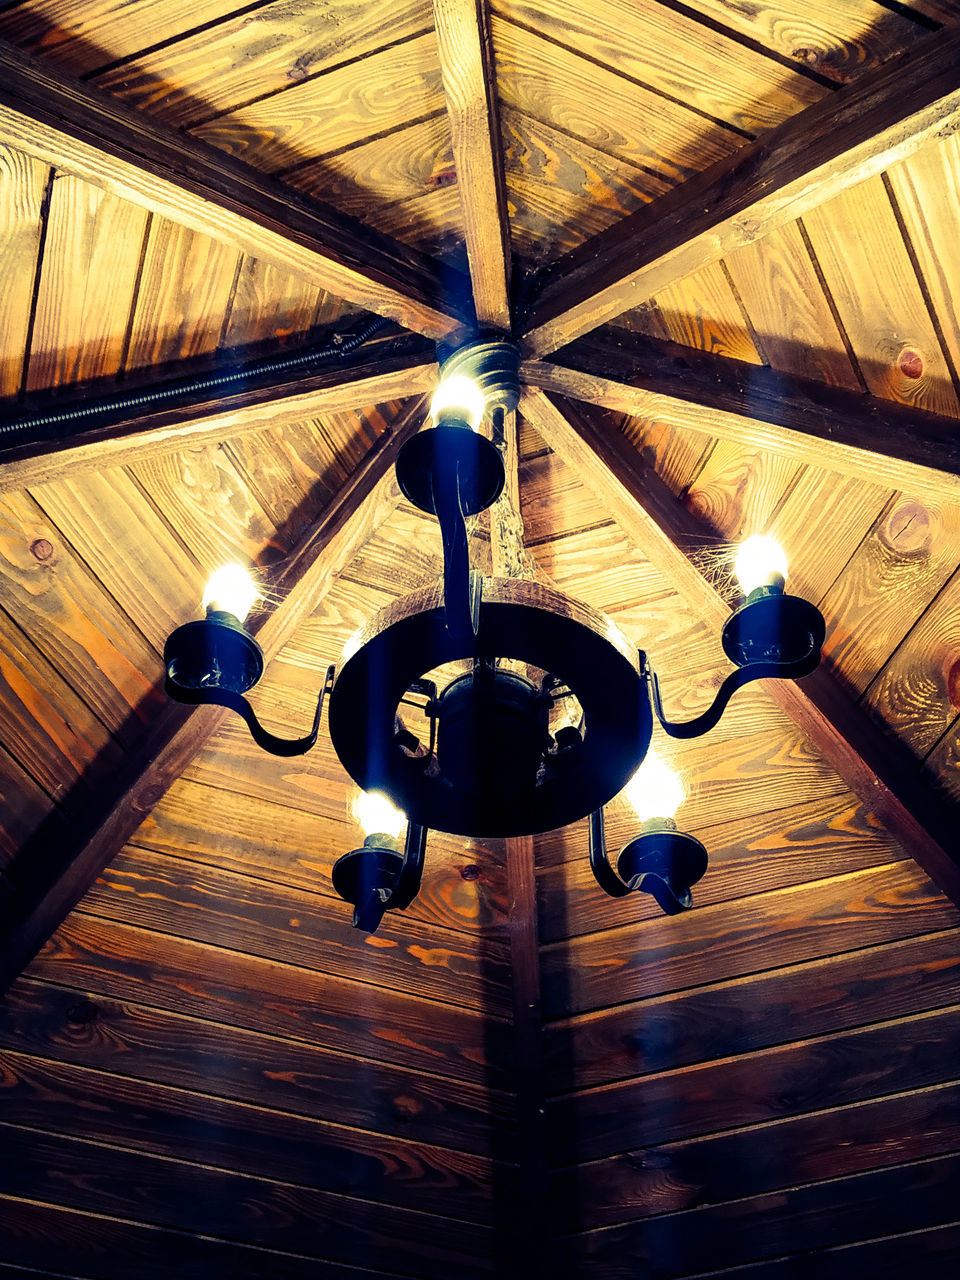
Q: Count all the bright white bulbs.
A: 5